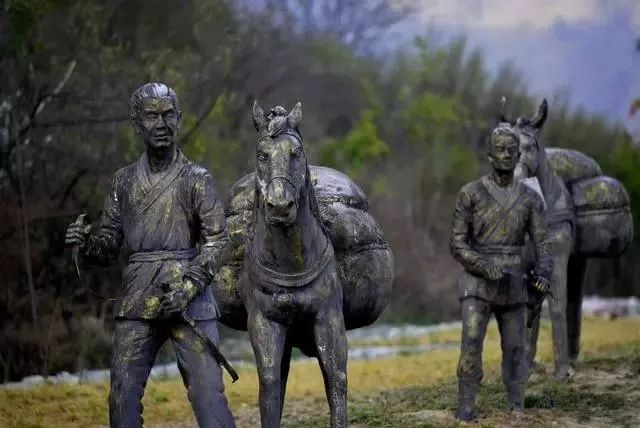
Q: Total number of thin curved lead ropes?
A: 1